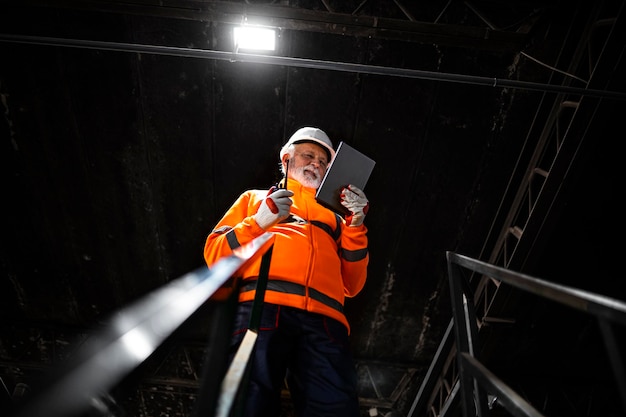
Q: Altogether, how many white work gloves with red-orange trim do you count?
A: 2